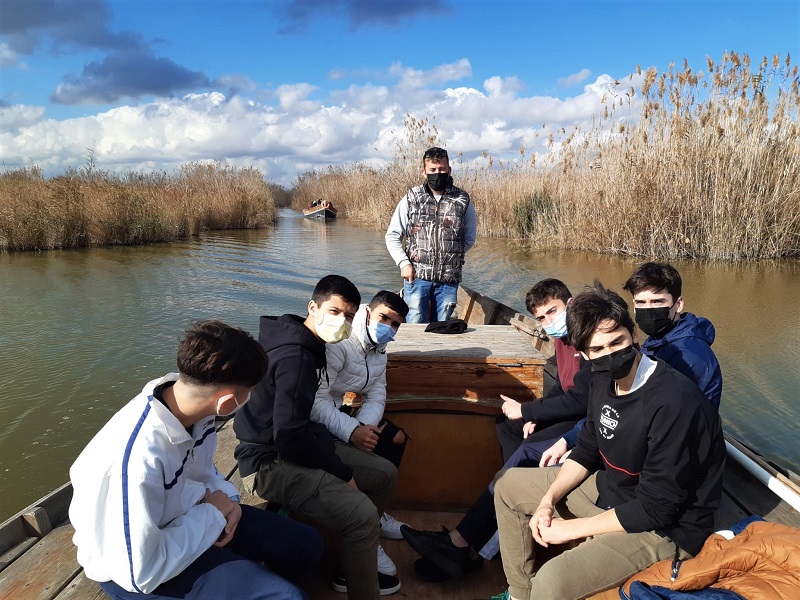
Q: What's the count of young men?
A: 7